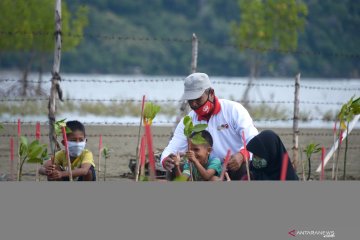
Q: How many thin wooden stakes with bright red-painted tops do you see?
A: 14